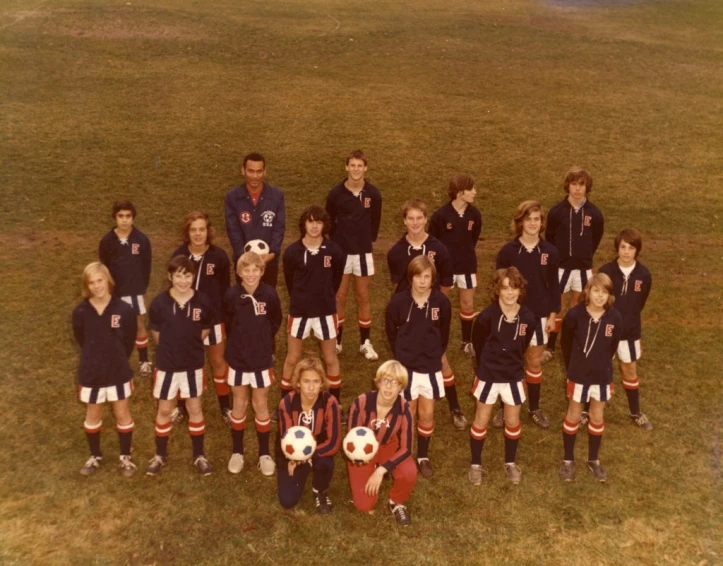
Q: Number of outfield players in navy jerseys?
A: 15